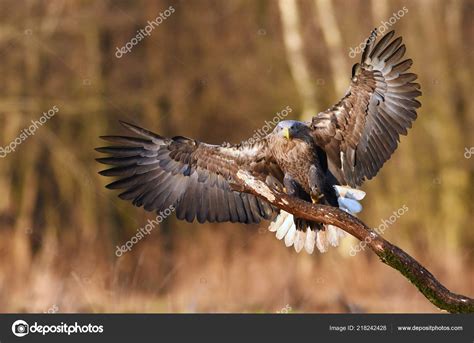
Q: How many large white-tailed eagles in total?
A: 1